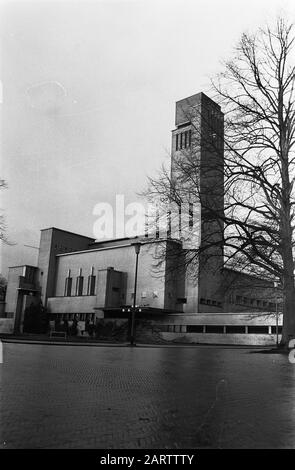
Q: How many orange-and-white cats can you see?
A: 0